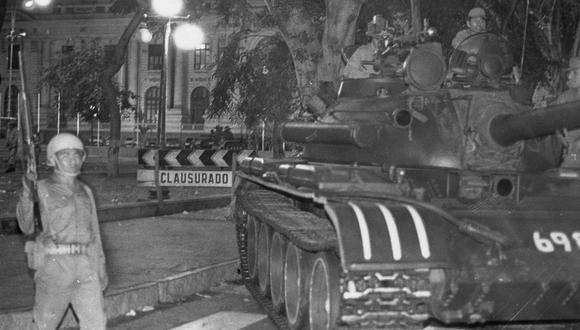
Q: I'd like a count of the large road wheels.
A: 5